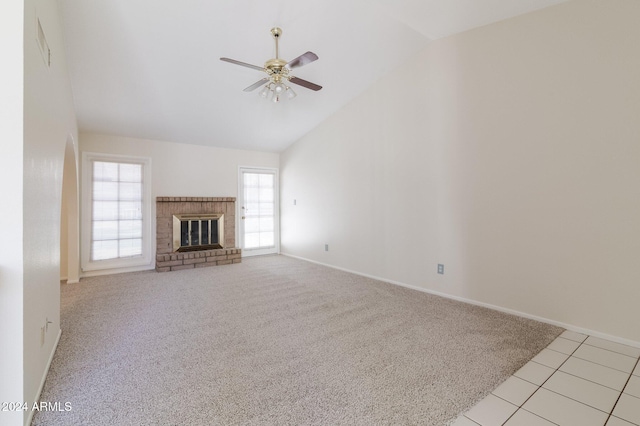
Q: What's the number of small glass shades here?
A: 4